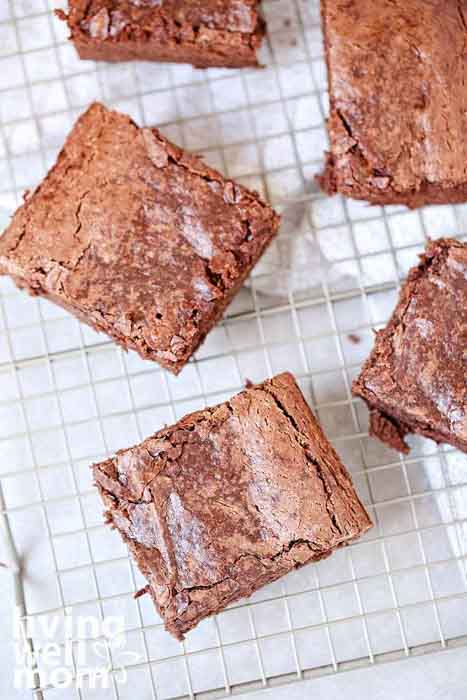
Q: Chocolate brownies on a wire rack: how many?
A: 5